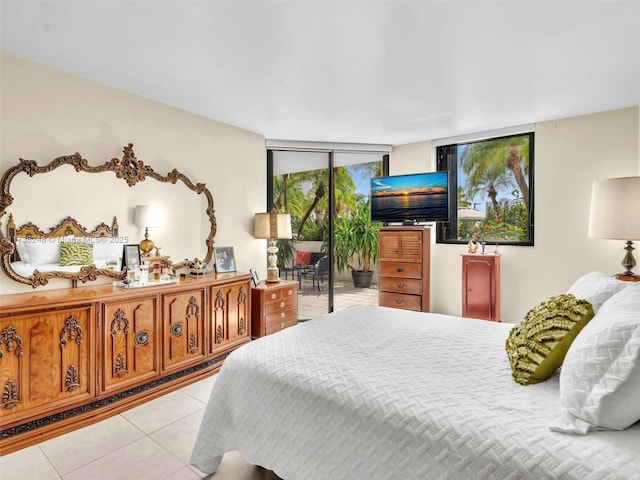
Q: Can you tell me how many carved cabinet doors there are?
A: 4